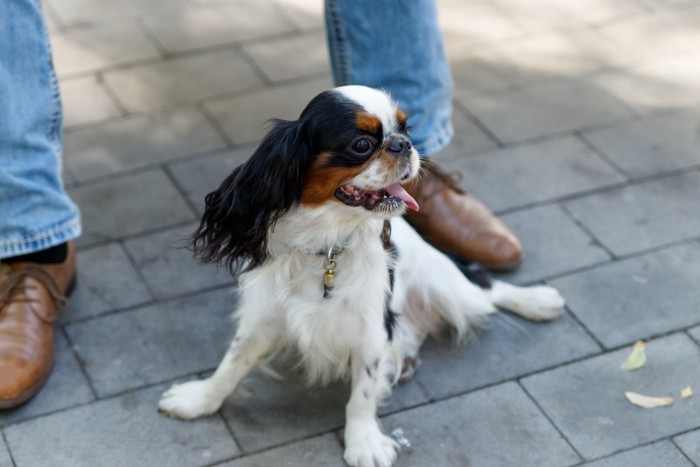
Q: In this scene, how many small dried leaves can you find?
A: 3